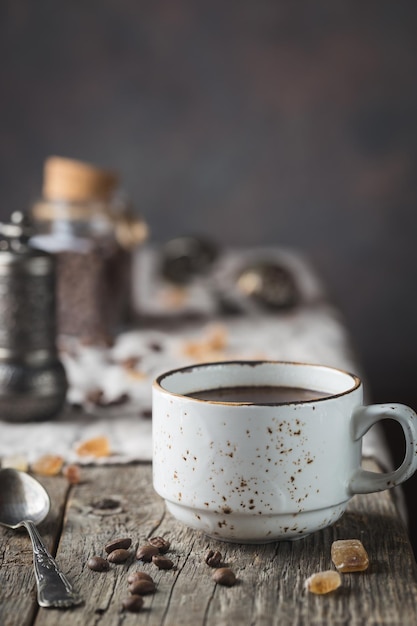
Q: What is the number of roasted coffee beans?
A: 11